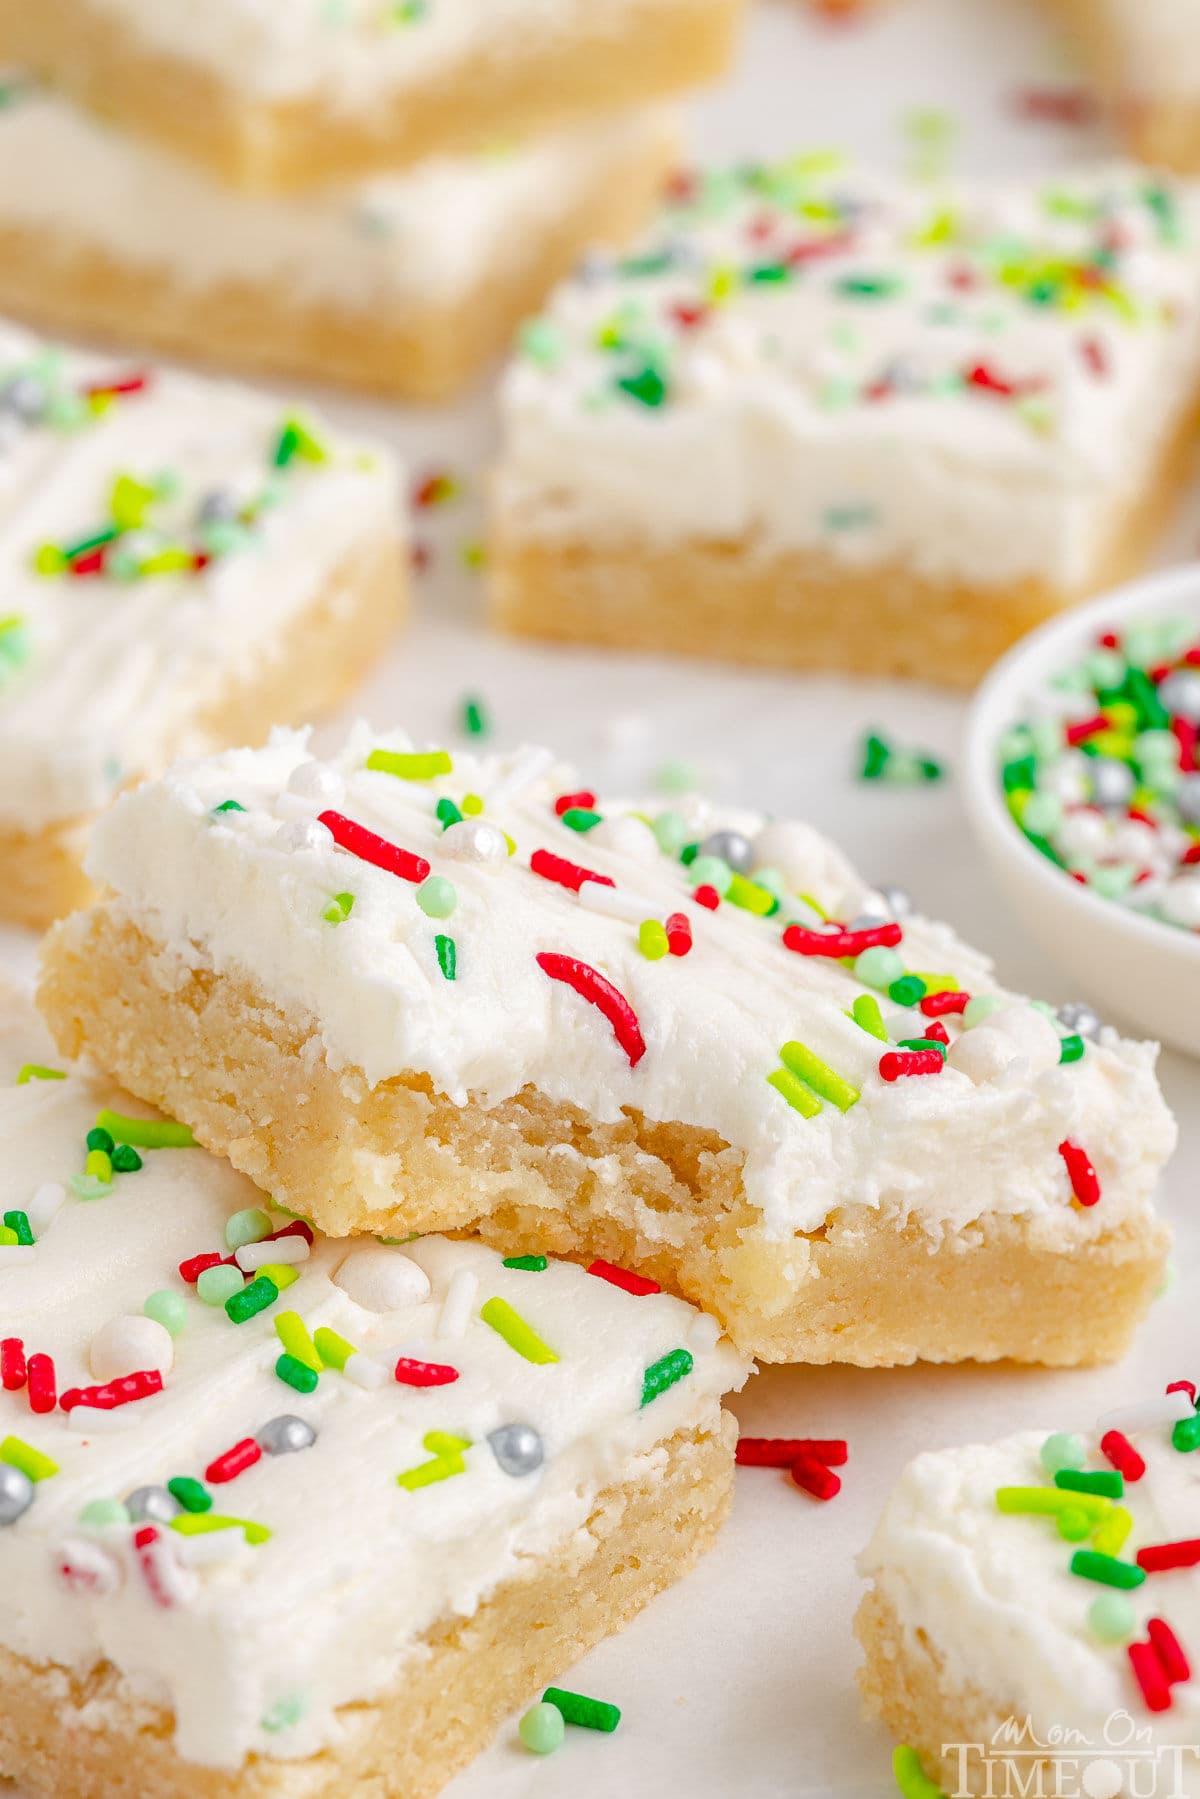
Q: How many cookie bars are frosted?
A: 8